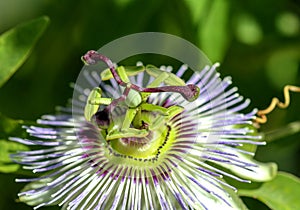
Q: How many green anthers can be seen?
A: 5